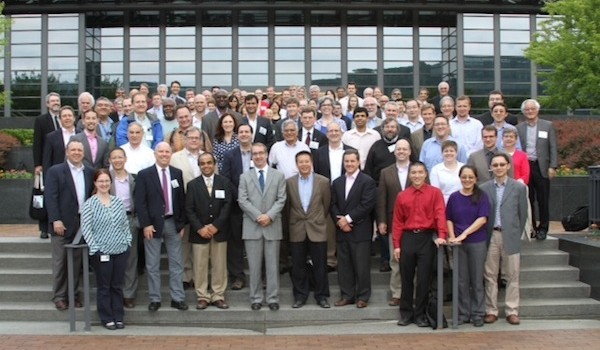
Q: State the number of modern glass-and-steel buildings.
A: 1